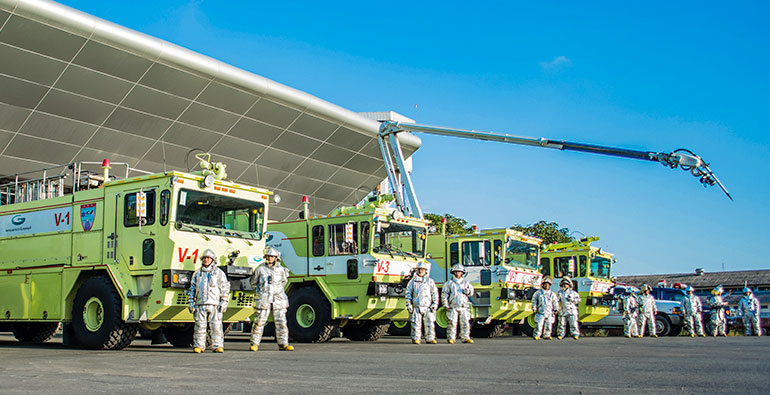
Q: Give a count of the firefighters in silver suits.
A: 11